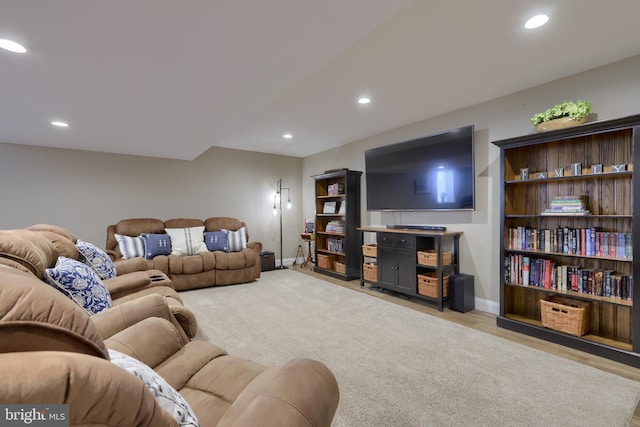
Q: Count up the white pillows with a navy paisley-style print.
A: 2